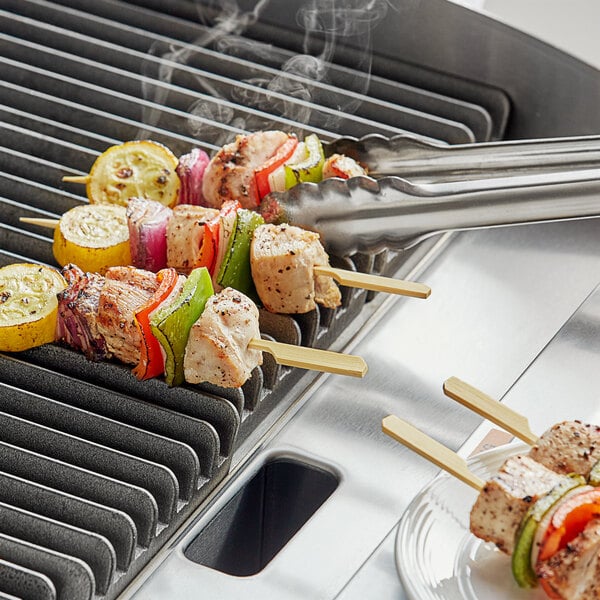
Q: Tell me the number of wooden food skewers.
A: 5